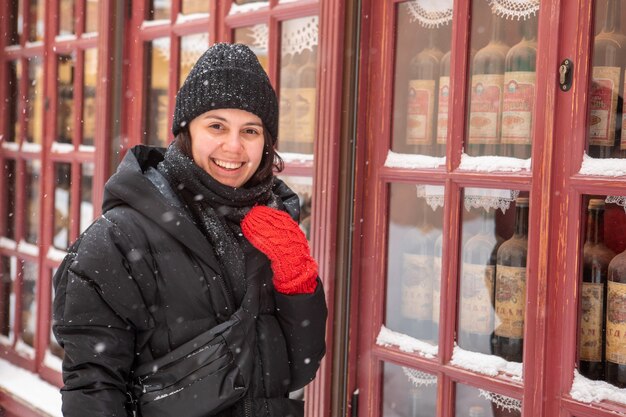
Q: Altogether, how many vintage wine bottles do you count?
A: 12